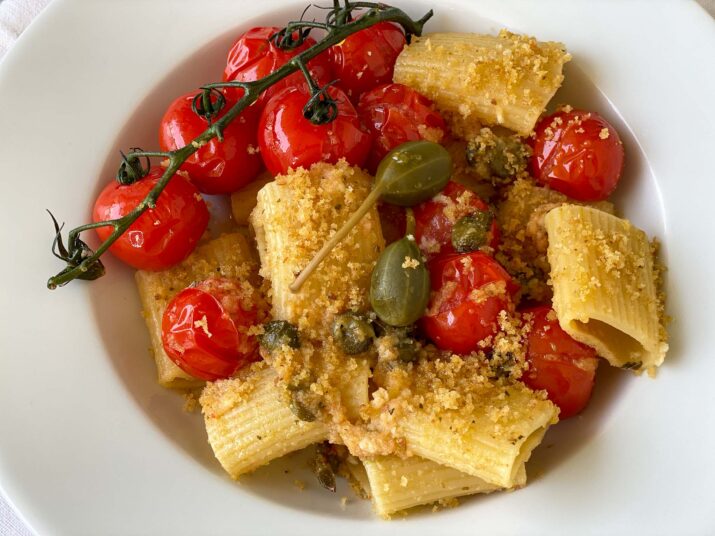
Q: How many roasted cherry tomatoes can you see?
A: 11